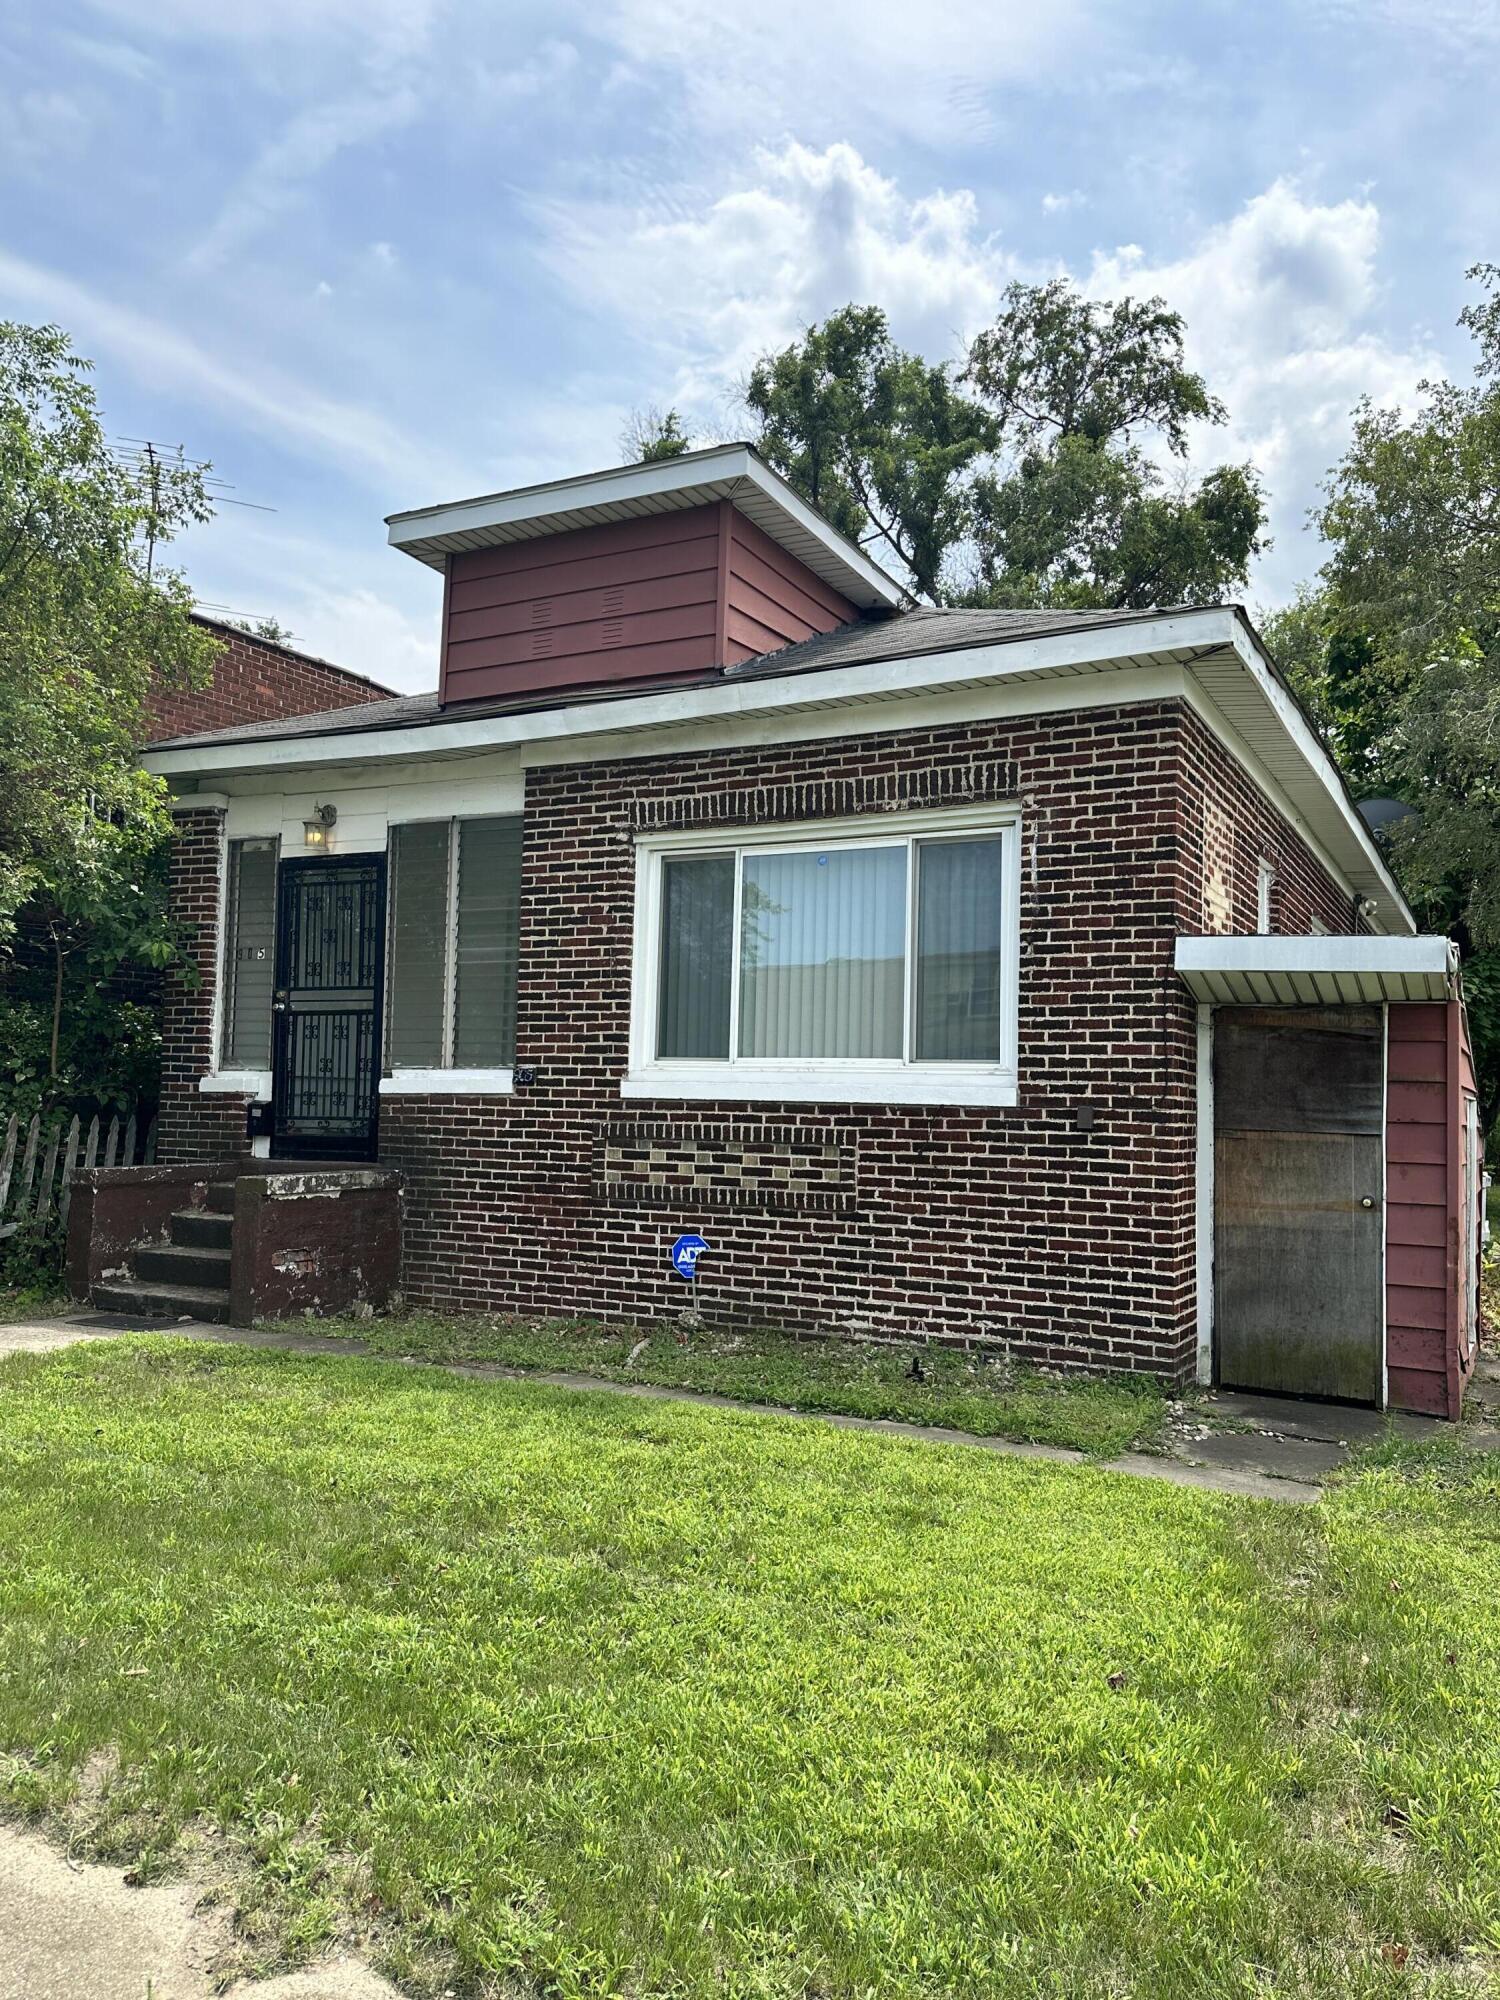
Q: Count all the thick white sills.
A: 3